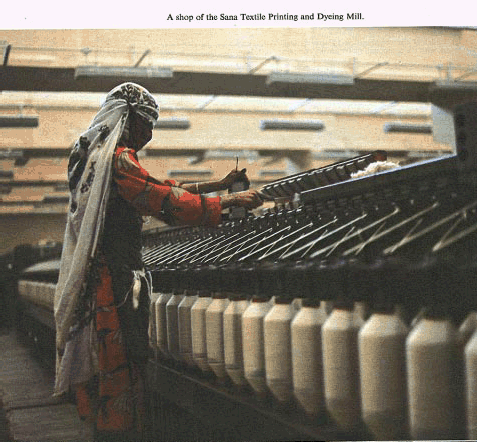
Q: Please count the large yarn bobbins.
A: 14